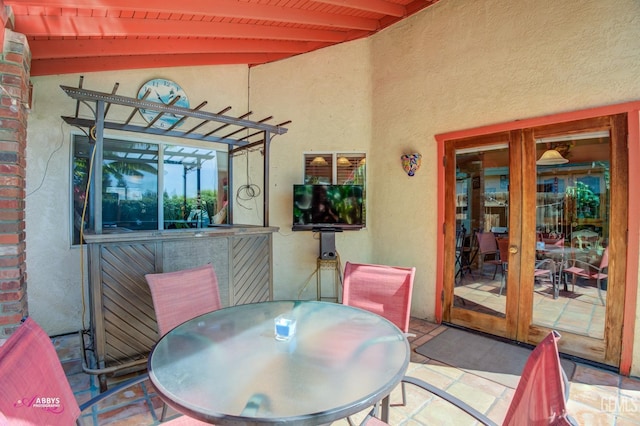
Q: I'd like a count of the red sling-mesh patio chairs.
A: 4